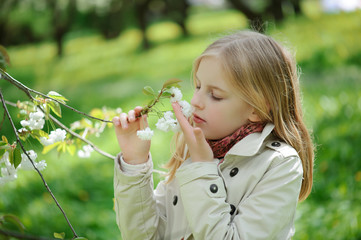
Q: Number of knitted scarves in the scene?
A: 1